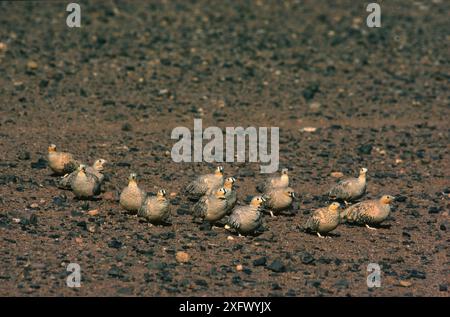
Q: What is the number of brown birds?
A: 14